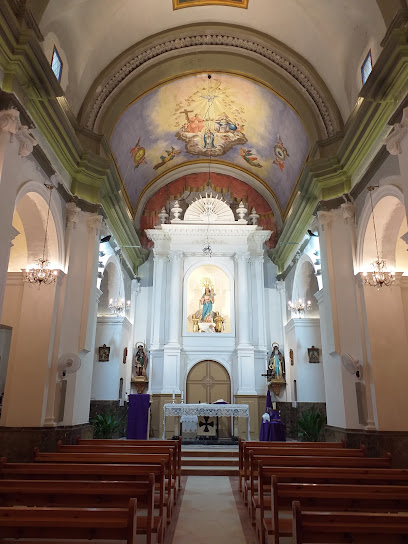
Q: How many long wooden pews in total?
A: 12